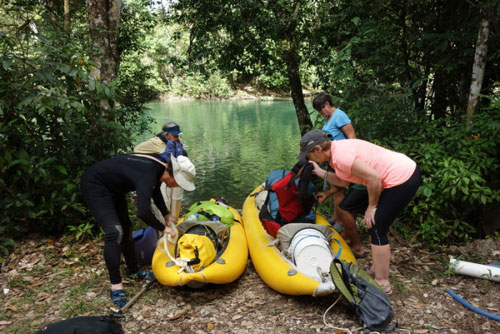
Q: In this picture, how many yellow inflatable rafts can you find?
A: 2